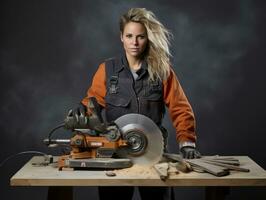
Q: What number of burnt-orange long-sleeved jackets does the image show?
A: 1